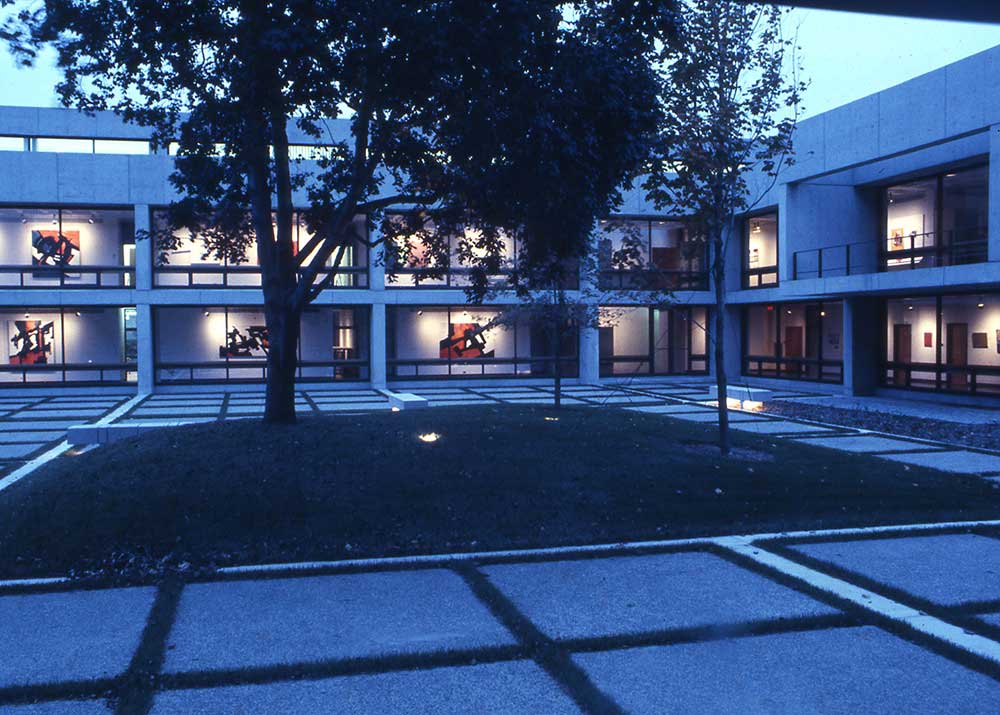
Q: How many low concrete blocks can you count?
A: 3